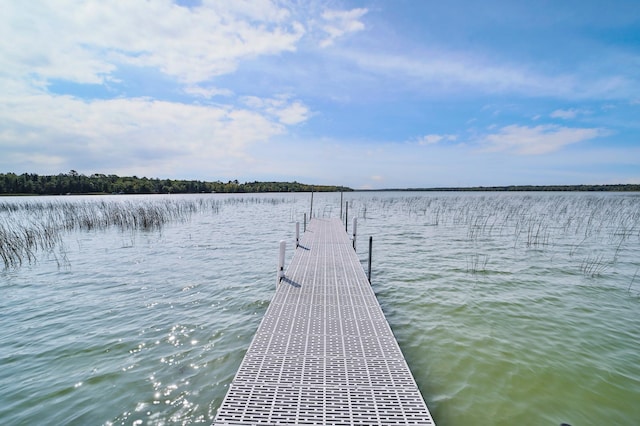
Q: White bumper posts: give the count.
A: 3